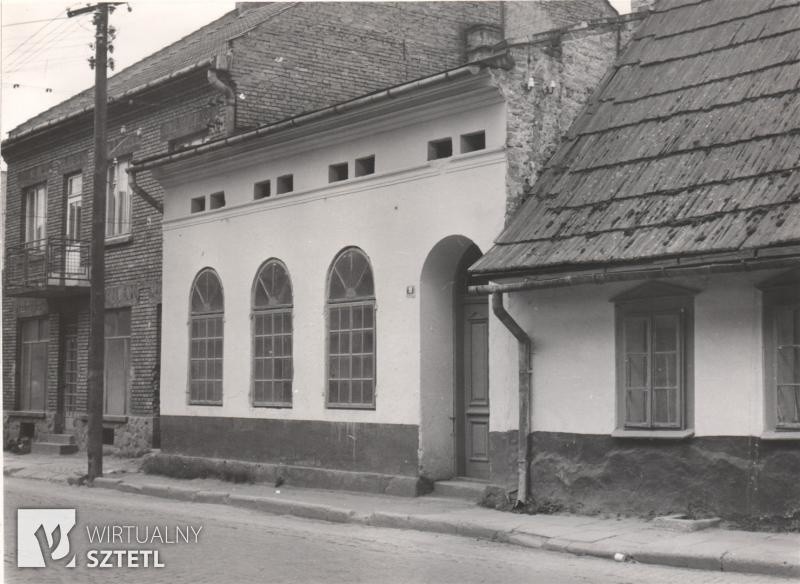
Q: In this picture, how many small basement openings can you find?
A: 2